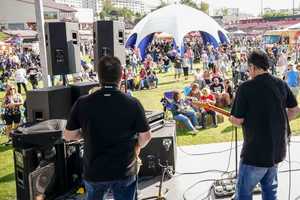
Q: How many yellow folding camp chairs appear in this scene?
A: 0